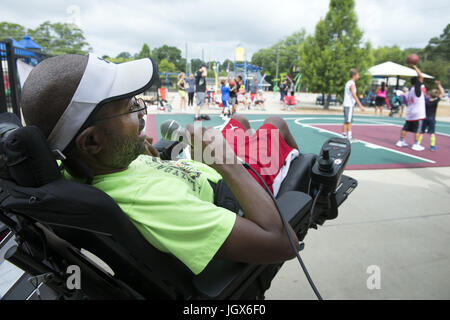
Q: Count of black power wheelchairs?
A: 1